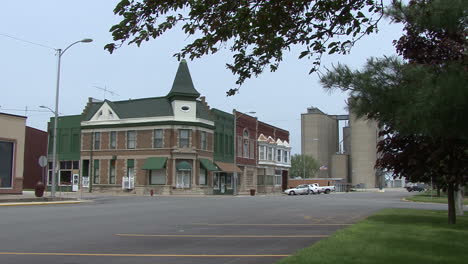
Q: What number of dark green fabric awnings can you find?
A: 3